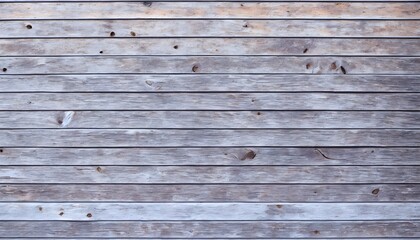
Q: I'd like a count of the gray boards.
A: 13